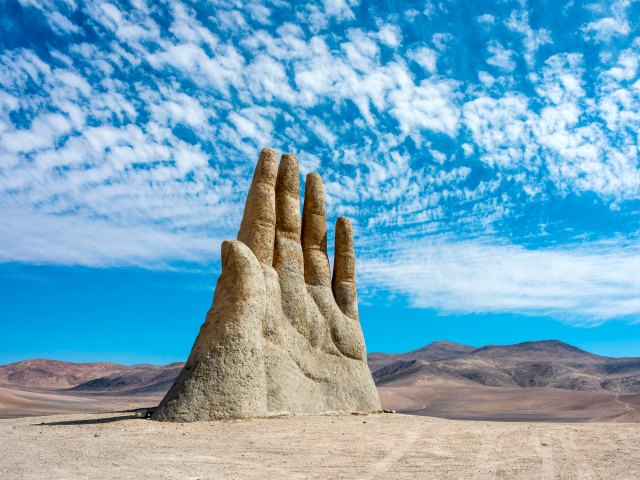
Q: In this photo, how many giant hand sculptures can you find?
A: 1